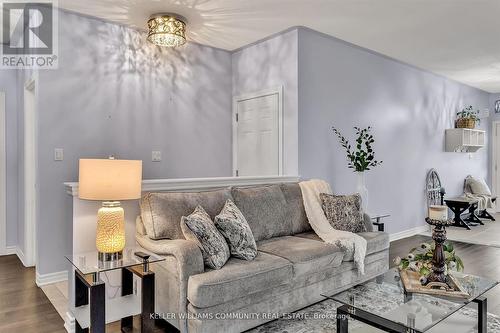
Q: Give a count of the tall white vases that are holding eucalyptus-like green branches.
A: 1